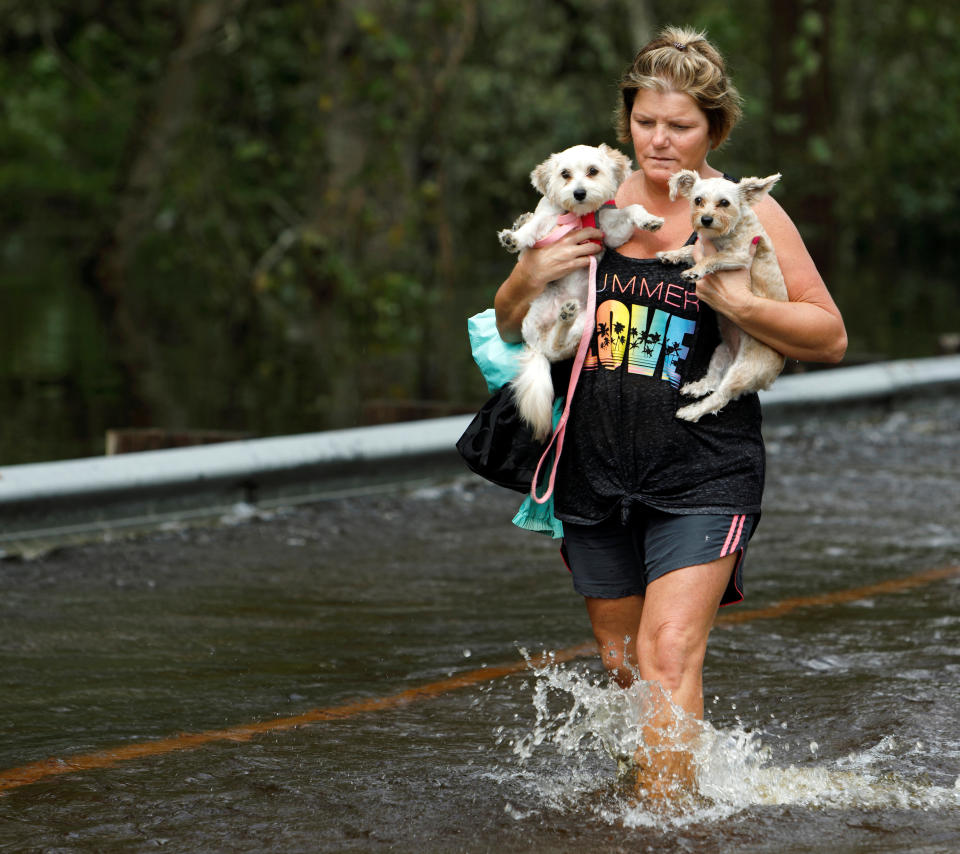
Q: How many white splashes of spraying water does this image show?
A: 1